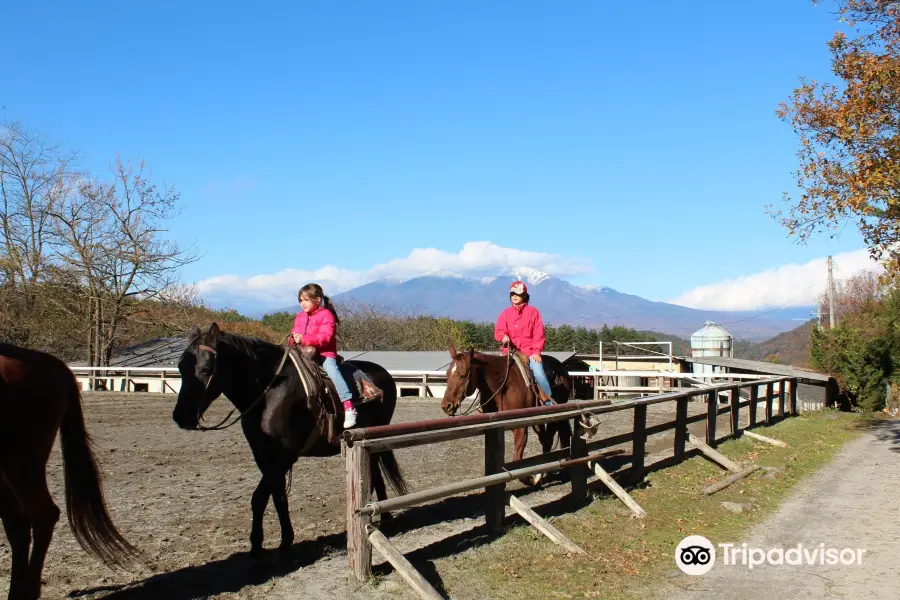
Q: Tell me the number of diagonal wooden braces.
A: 5